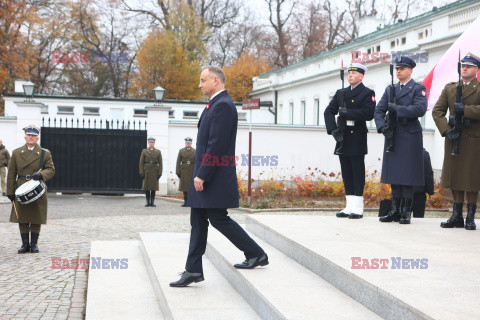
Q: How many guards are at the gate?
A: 2